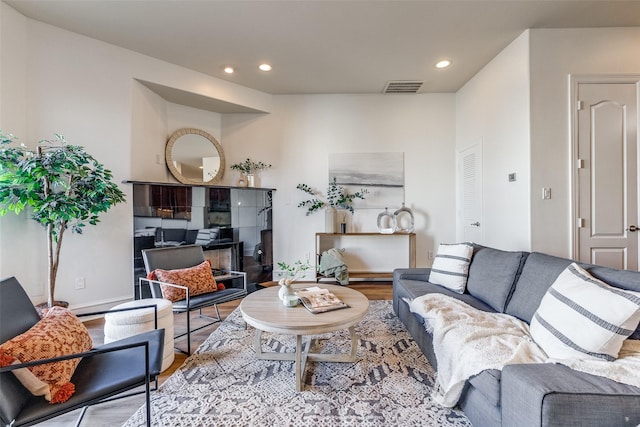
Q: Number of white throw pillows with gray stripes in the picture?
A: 2